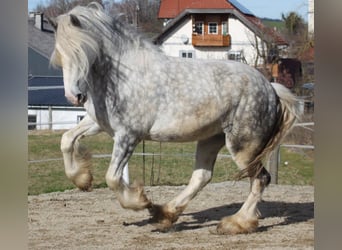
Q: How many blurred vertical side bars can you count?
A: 2